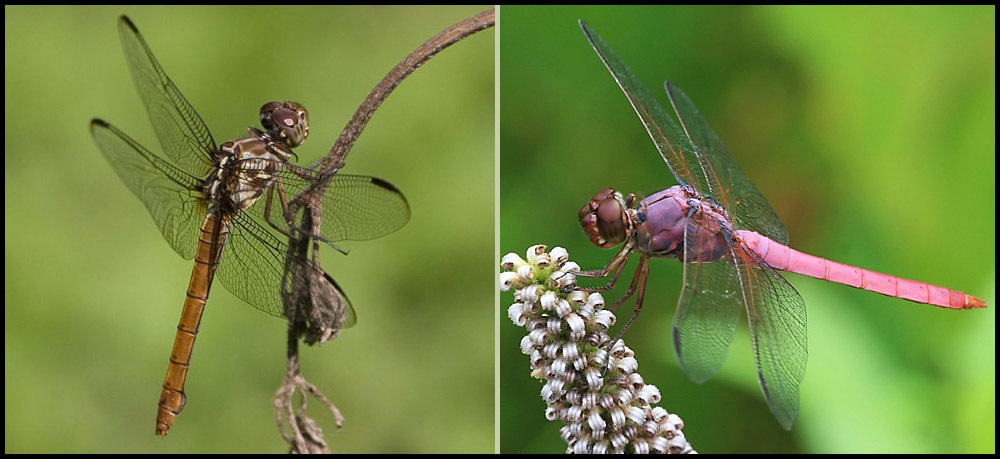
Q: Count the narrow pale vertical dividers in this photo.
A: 1